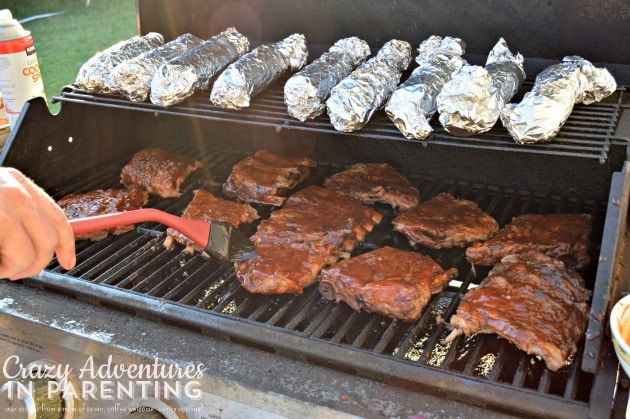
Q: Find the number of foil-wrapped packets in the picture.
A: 9